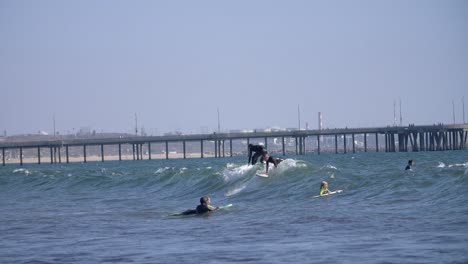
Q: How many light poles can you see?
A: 8